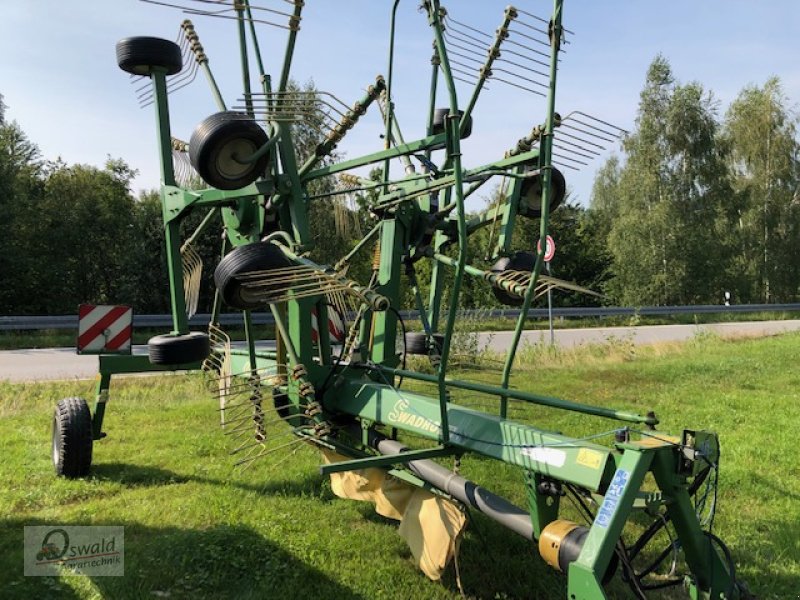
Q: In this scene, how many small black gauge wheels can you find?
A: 8